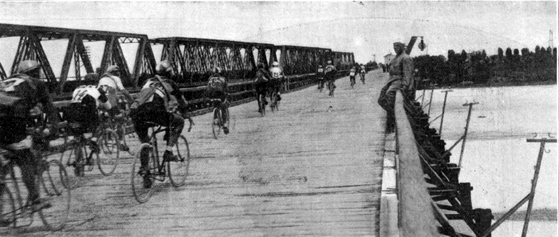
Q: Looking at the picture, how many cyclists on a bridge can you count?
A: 11